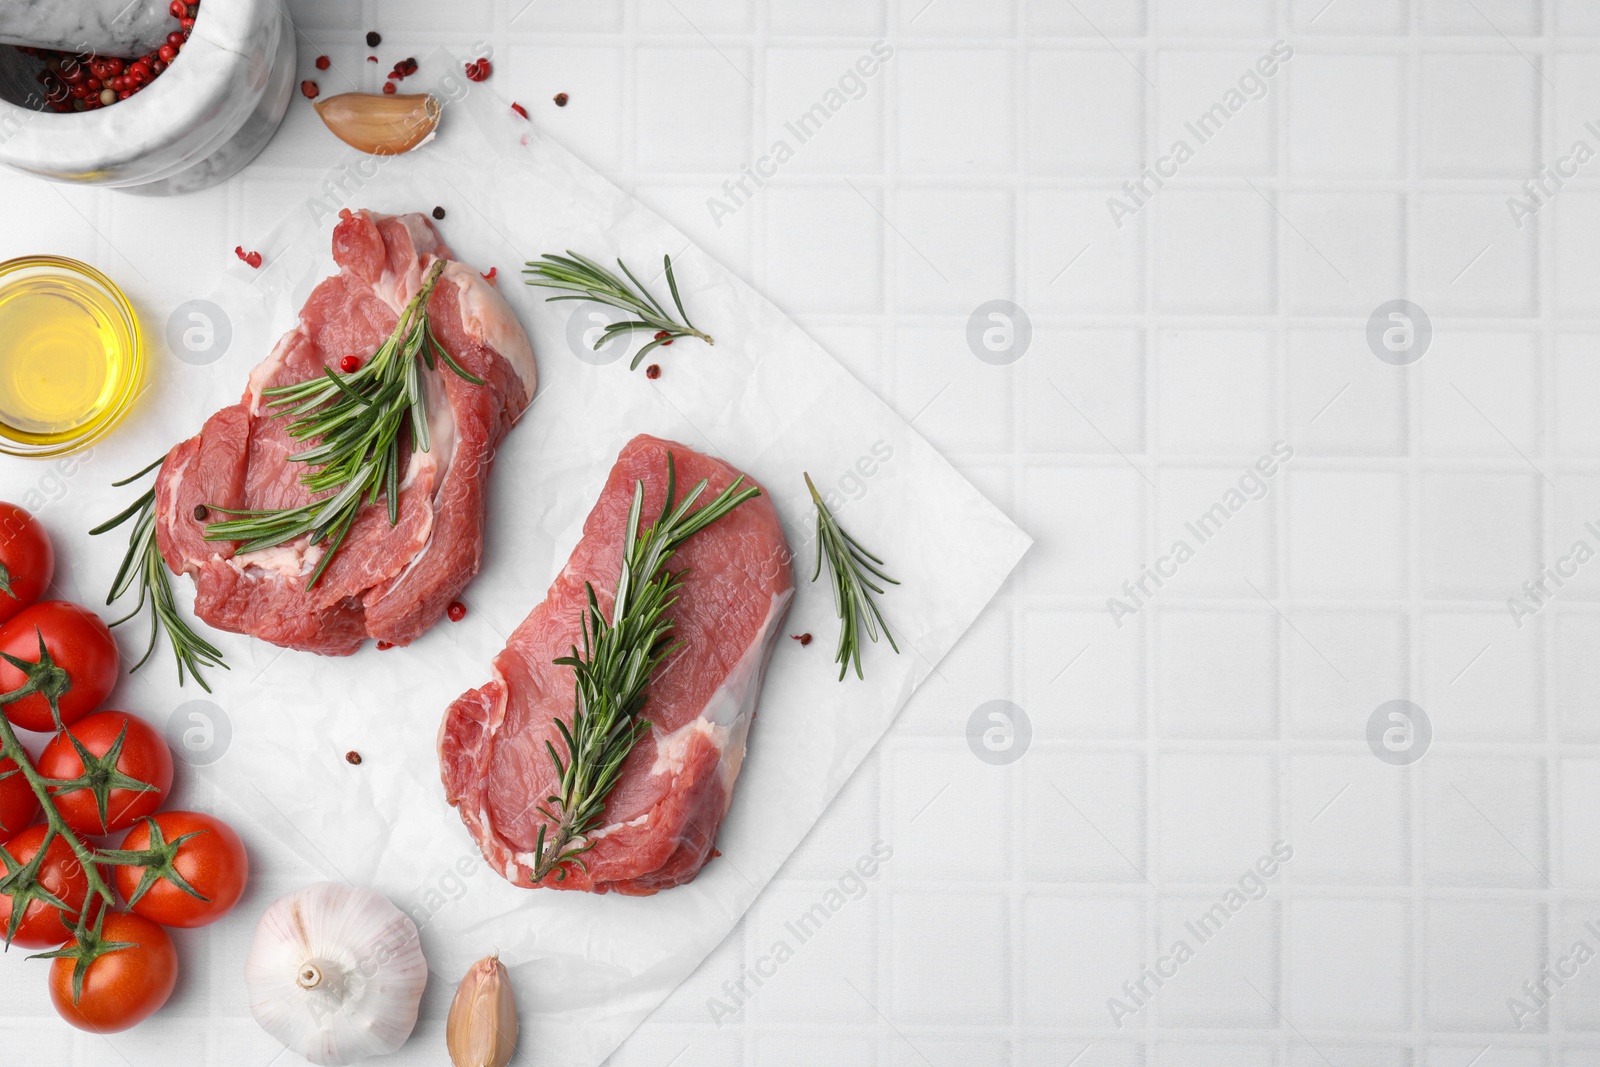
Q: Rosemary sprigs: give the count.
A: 5